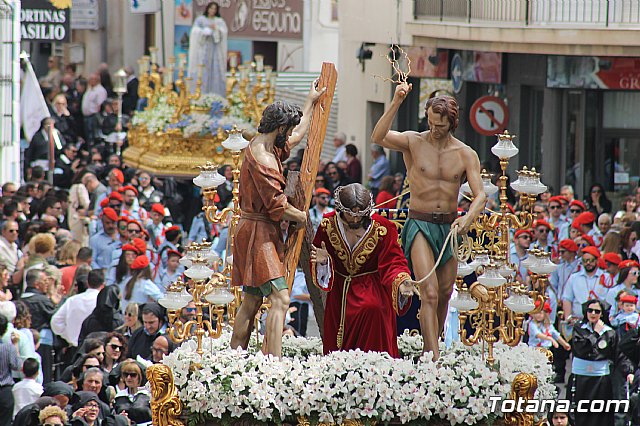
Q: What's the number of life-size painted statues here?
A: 4